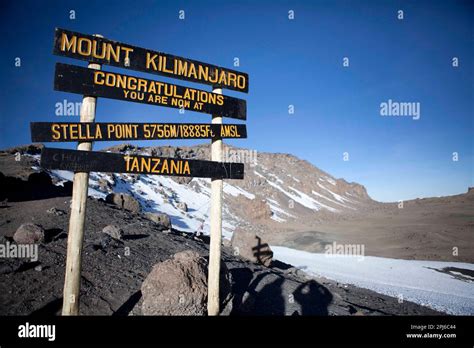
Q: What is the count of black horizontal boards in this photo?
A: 4